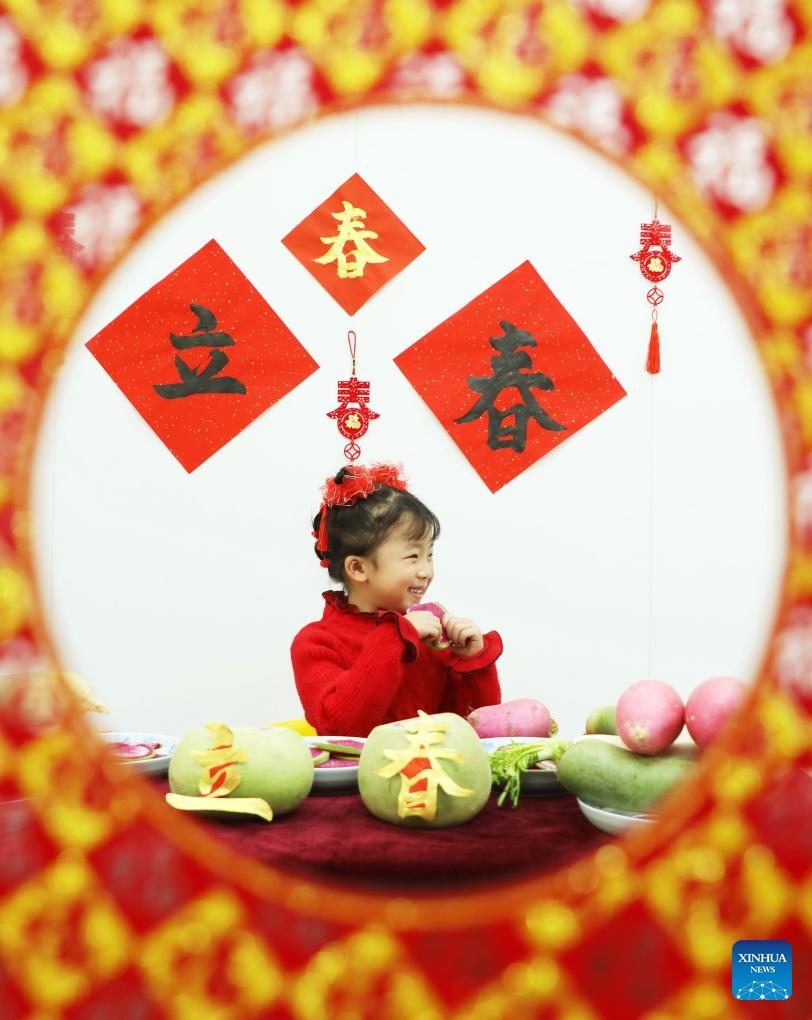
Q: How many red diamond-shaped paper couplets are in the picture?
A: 3